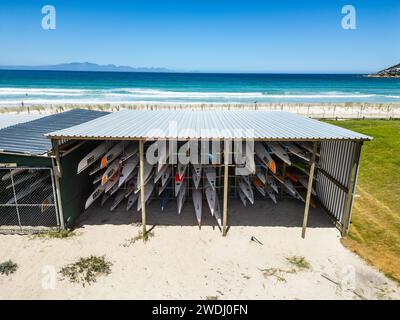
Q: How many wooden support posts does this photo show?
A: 5